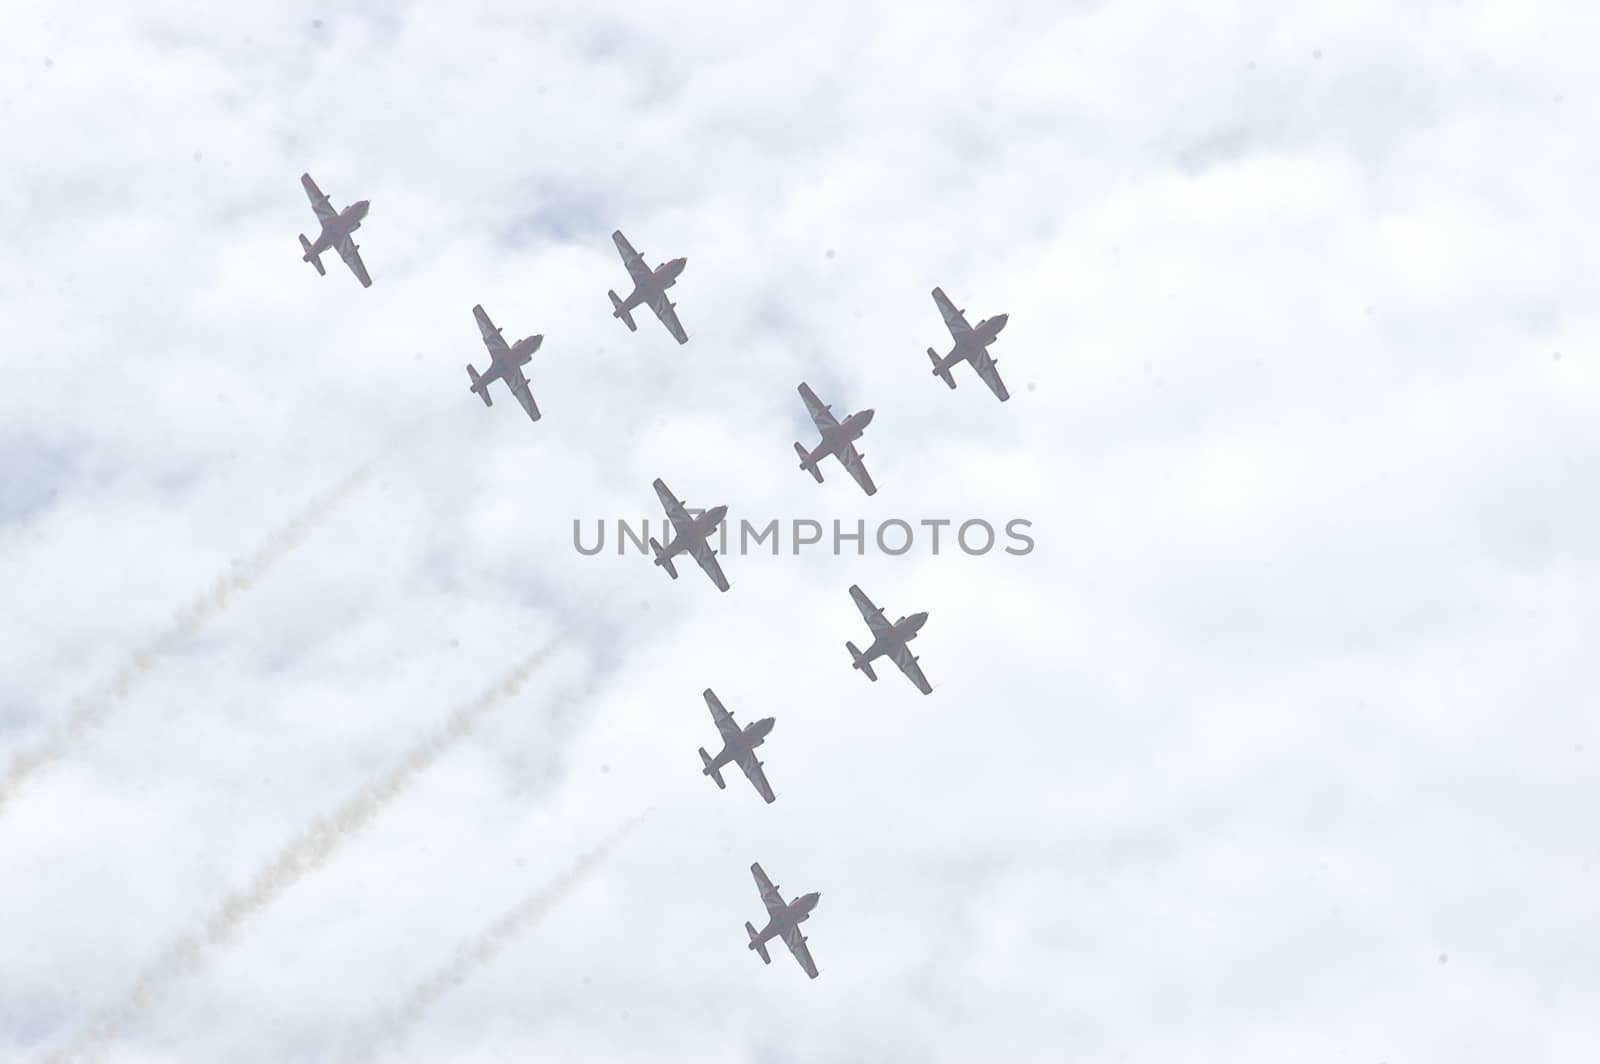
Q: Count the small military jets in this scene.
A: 9